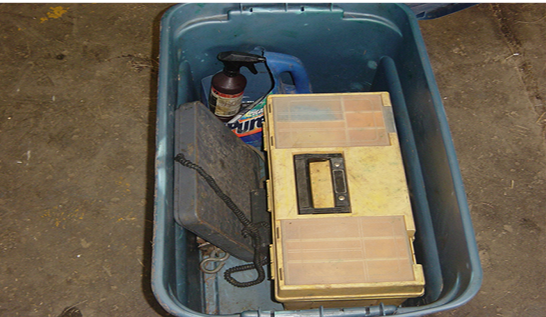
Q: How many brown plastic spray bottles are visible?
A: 1